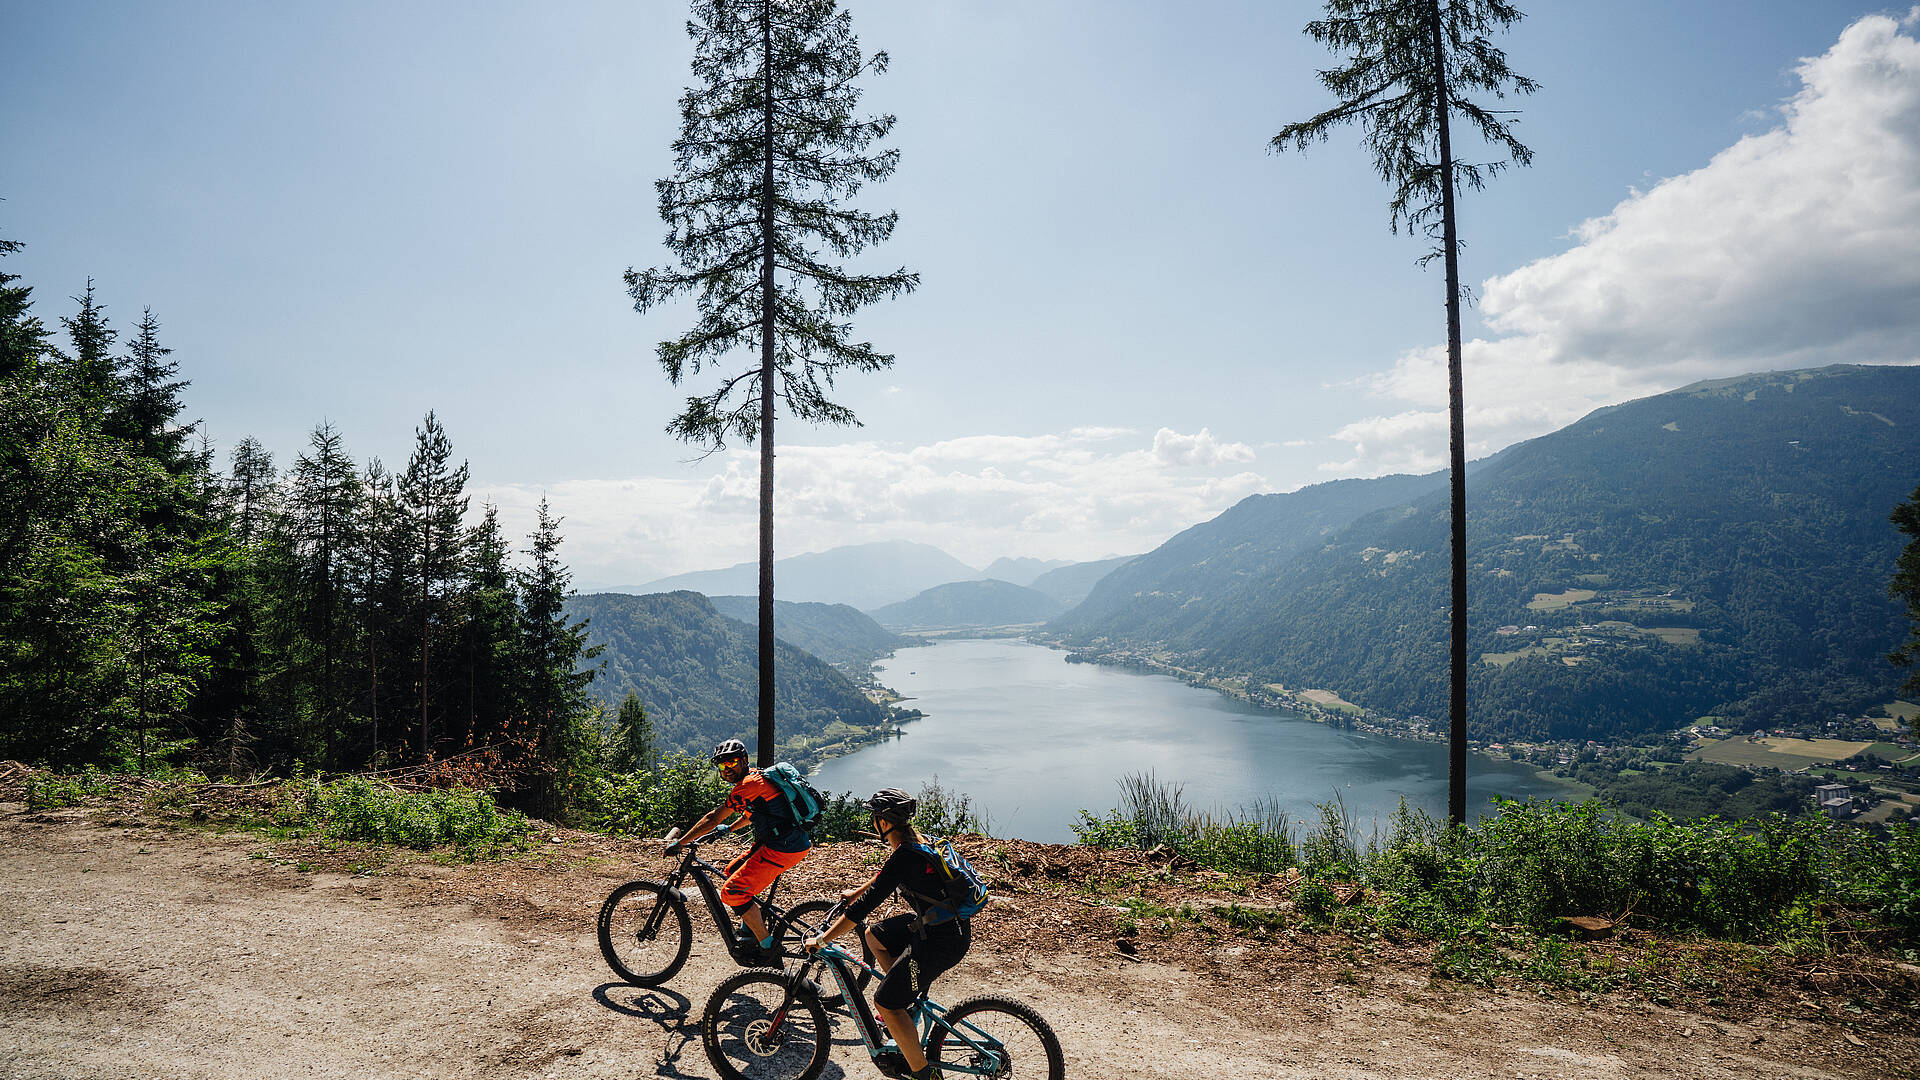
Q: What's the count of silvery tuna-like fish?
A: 0